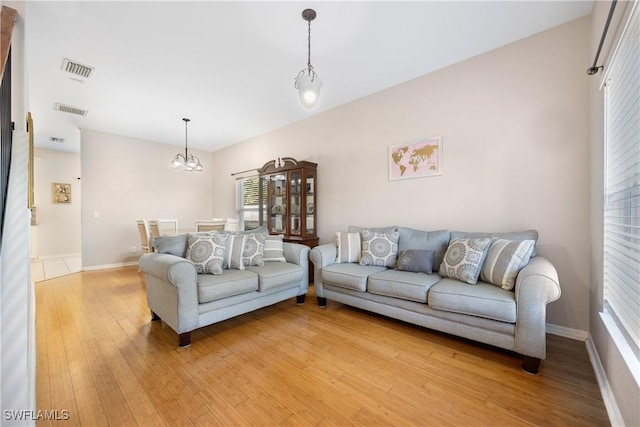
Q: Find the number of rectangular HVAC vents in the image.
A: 3